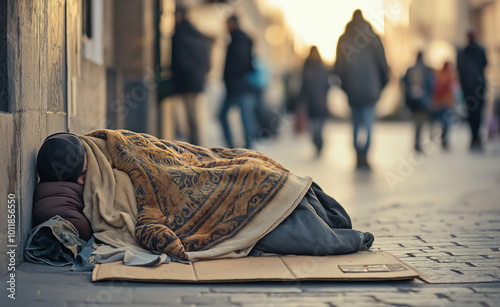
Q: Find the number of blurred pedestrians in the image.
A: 7